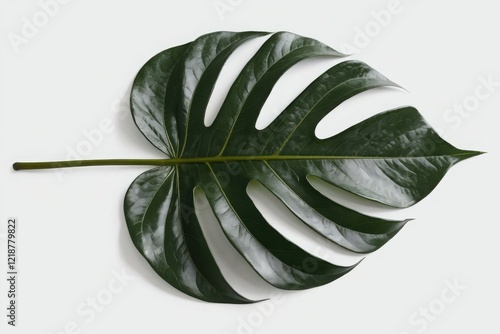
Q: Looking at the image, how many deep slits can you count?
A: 6